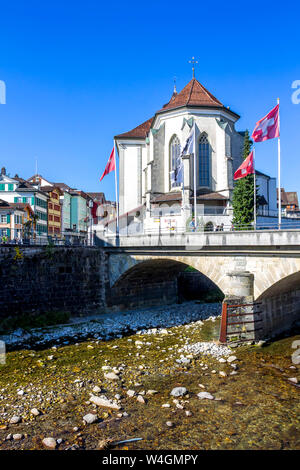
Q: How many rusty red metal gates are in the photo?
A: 1